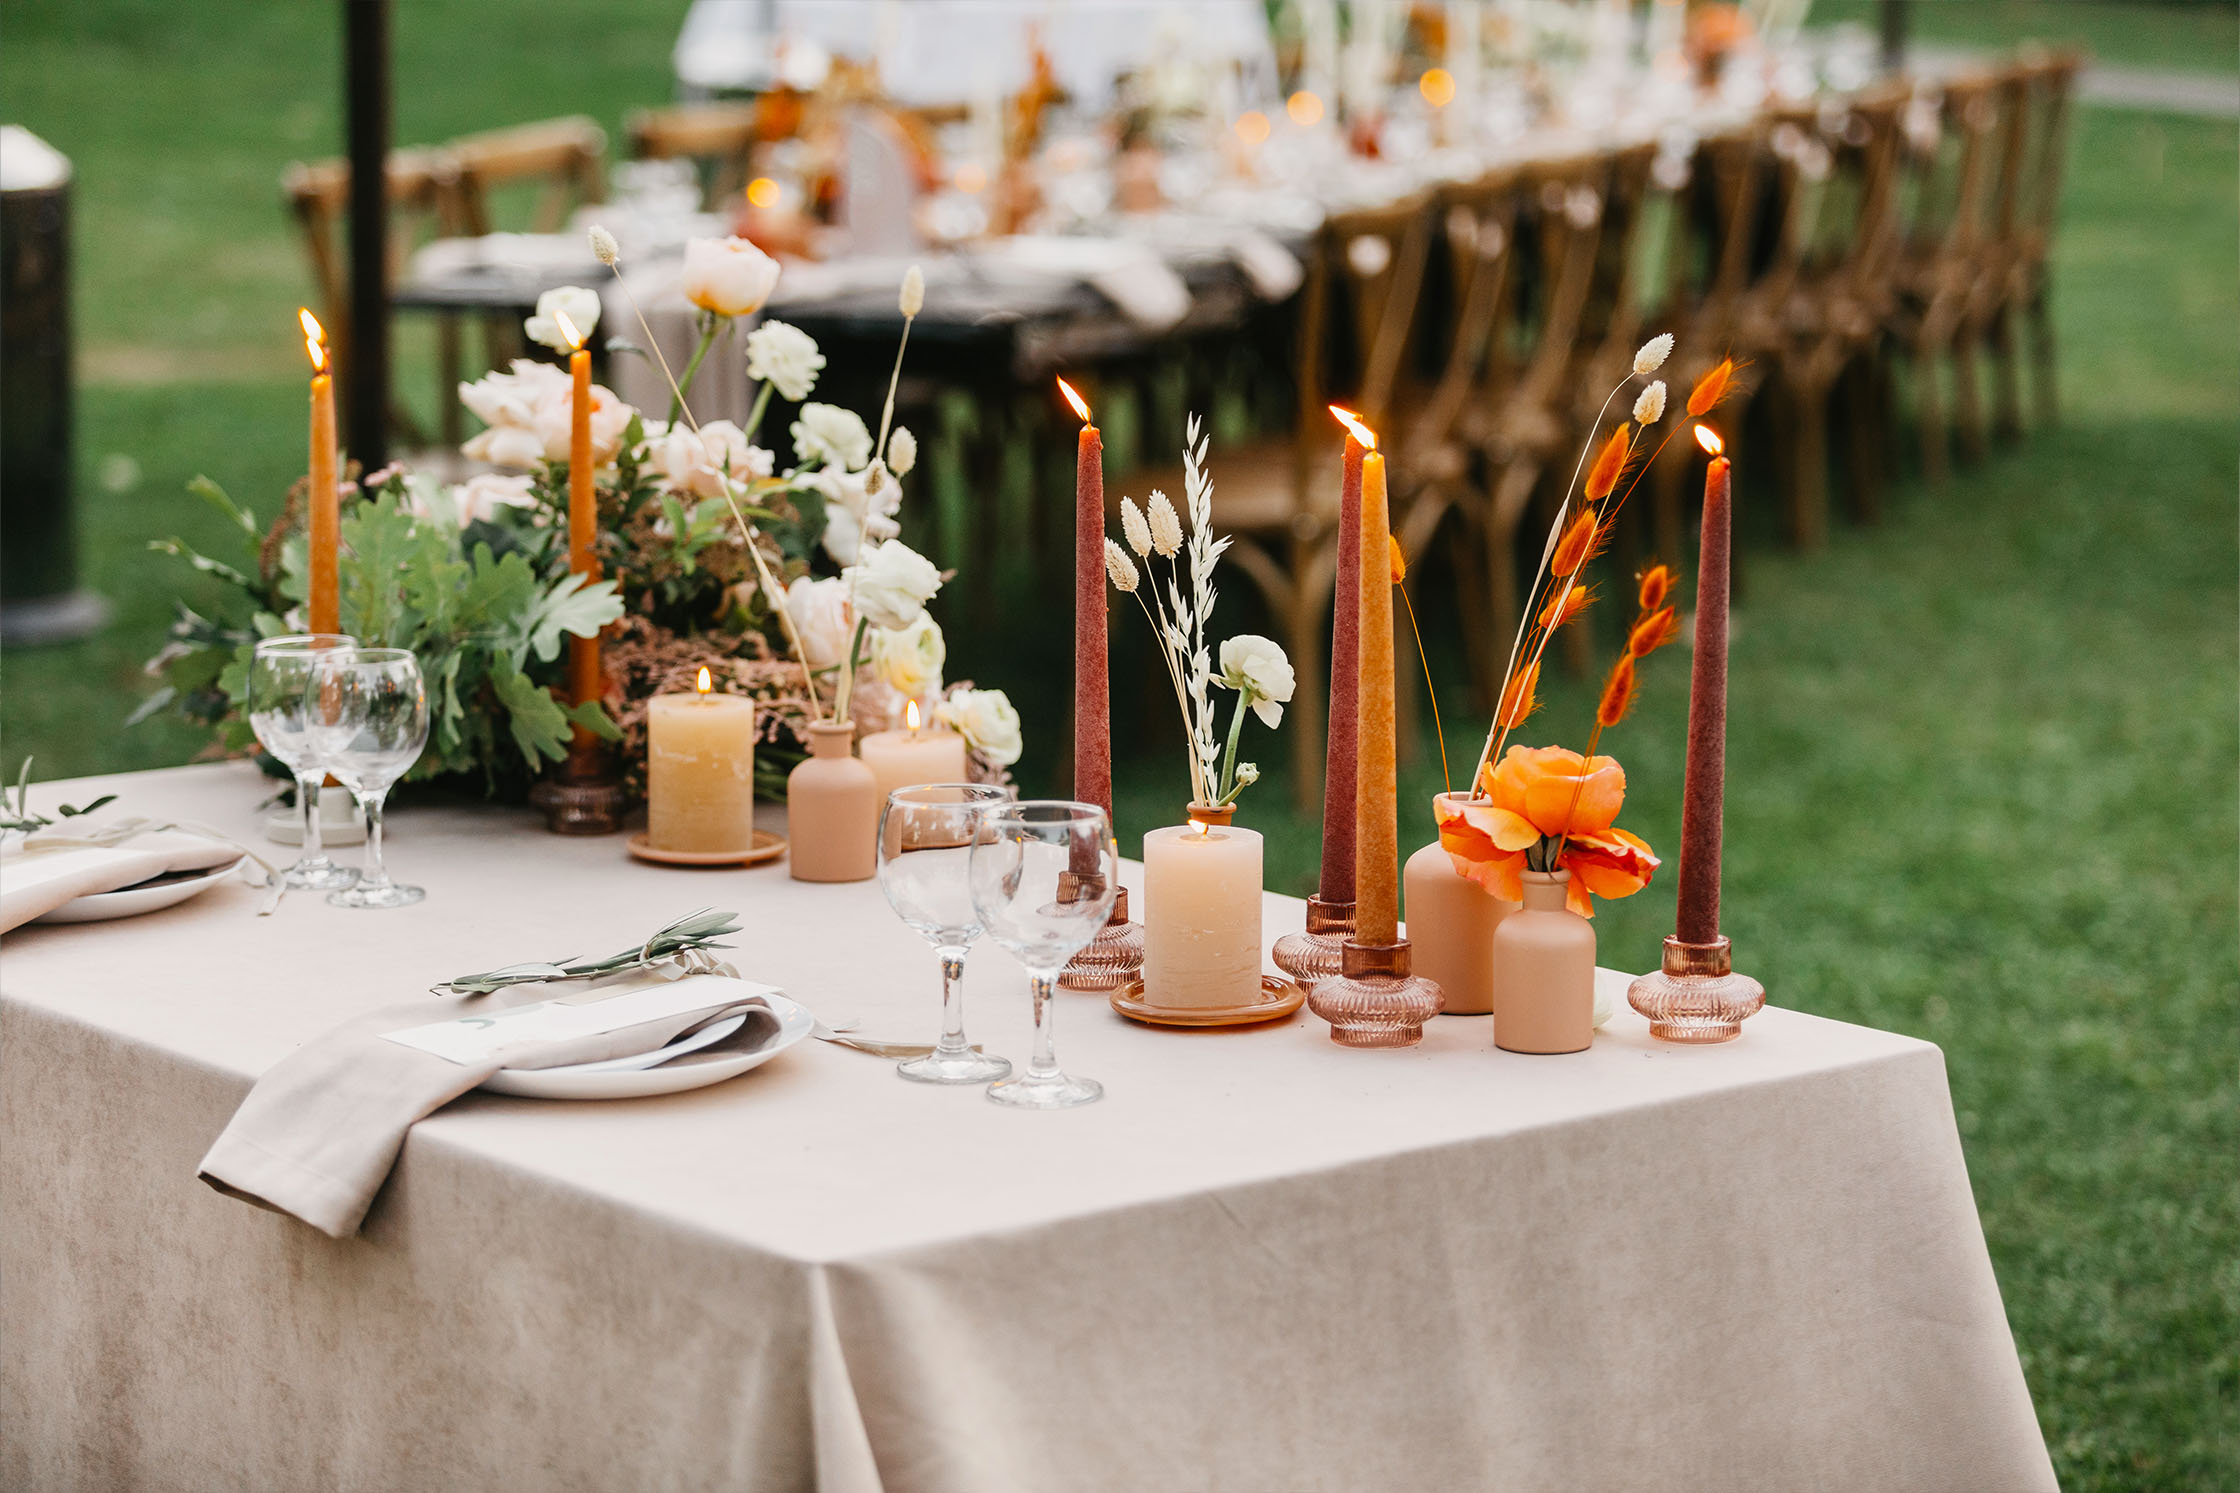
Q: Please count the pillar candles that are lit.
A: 3